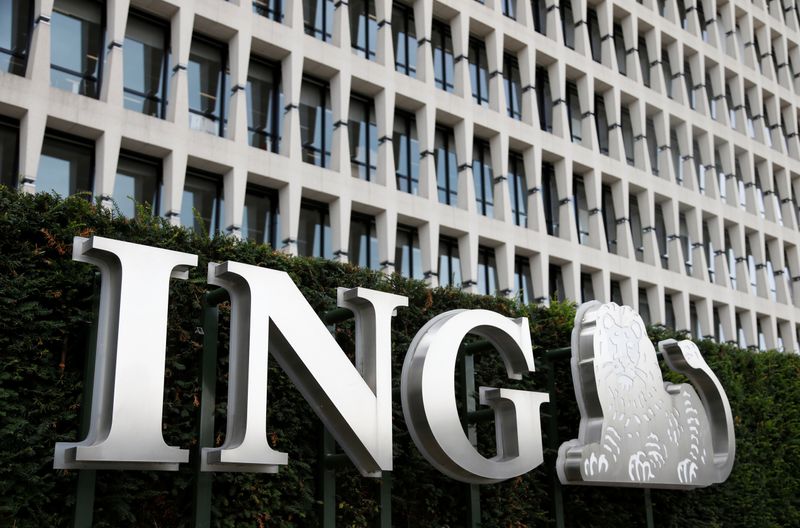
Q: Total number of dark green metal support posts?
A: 7